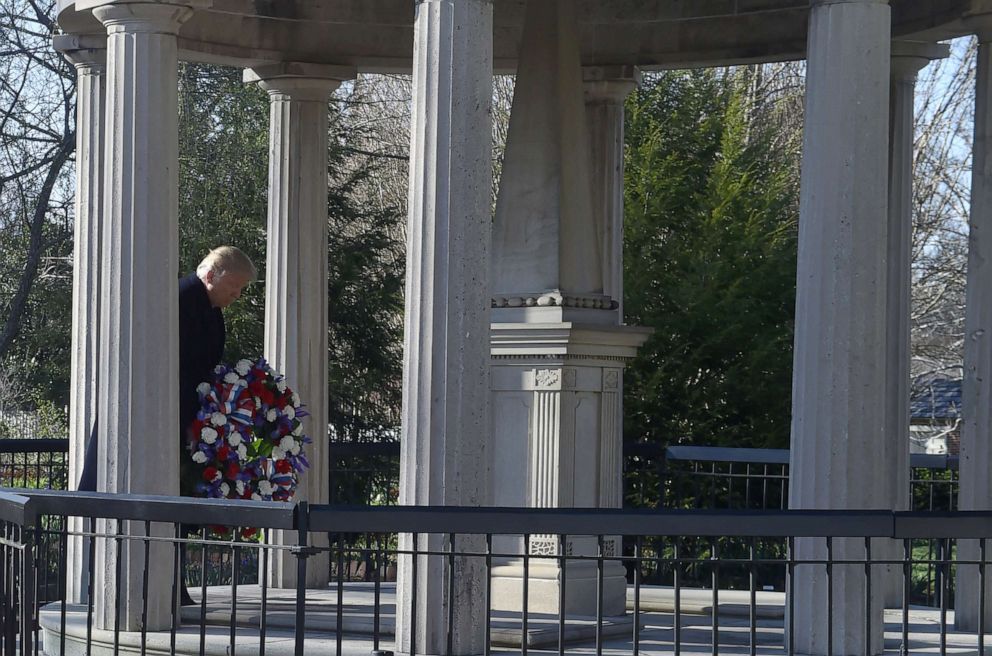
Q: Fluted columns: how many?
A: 8